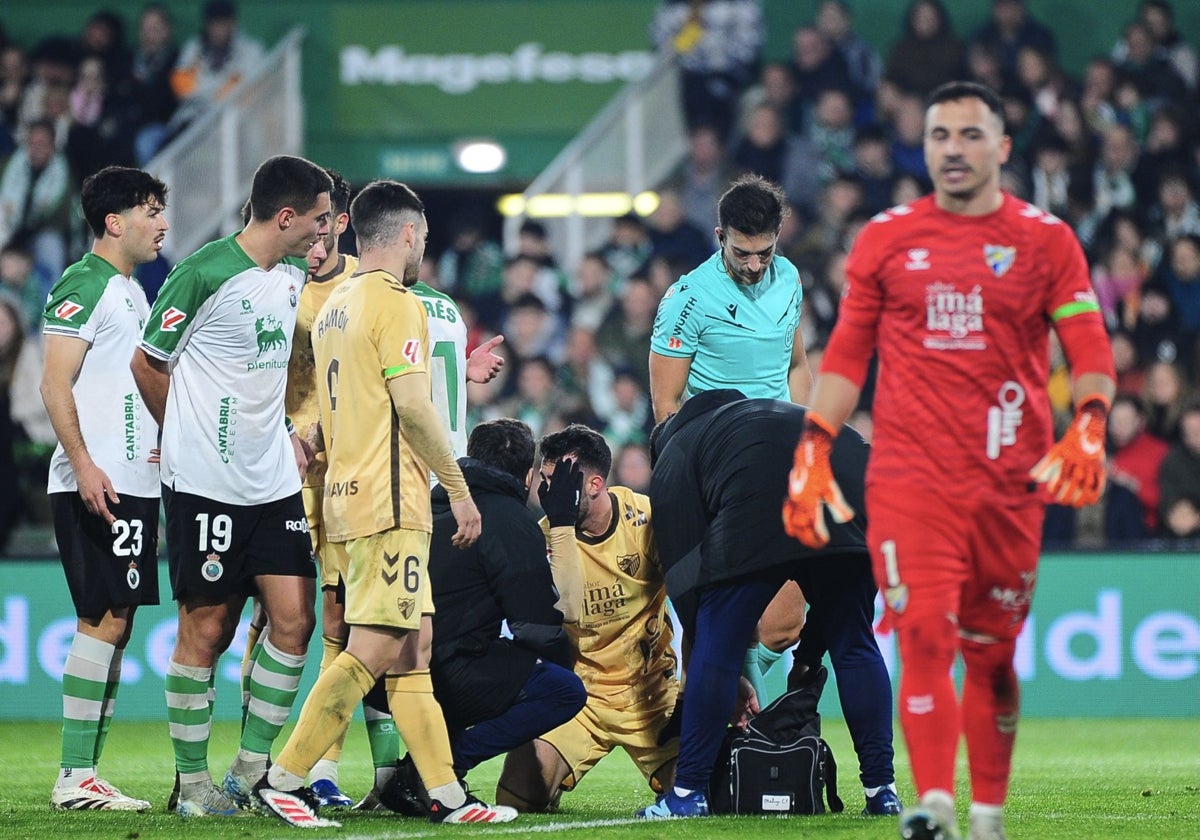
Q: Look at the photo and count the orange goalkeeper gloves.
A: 2